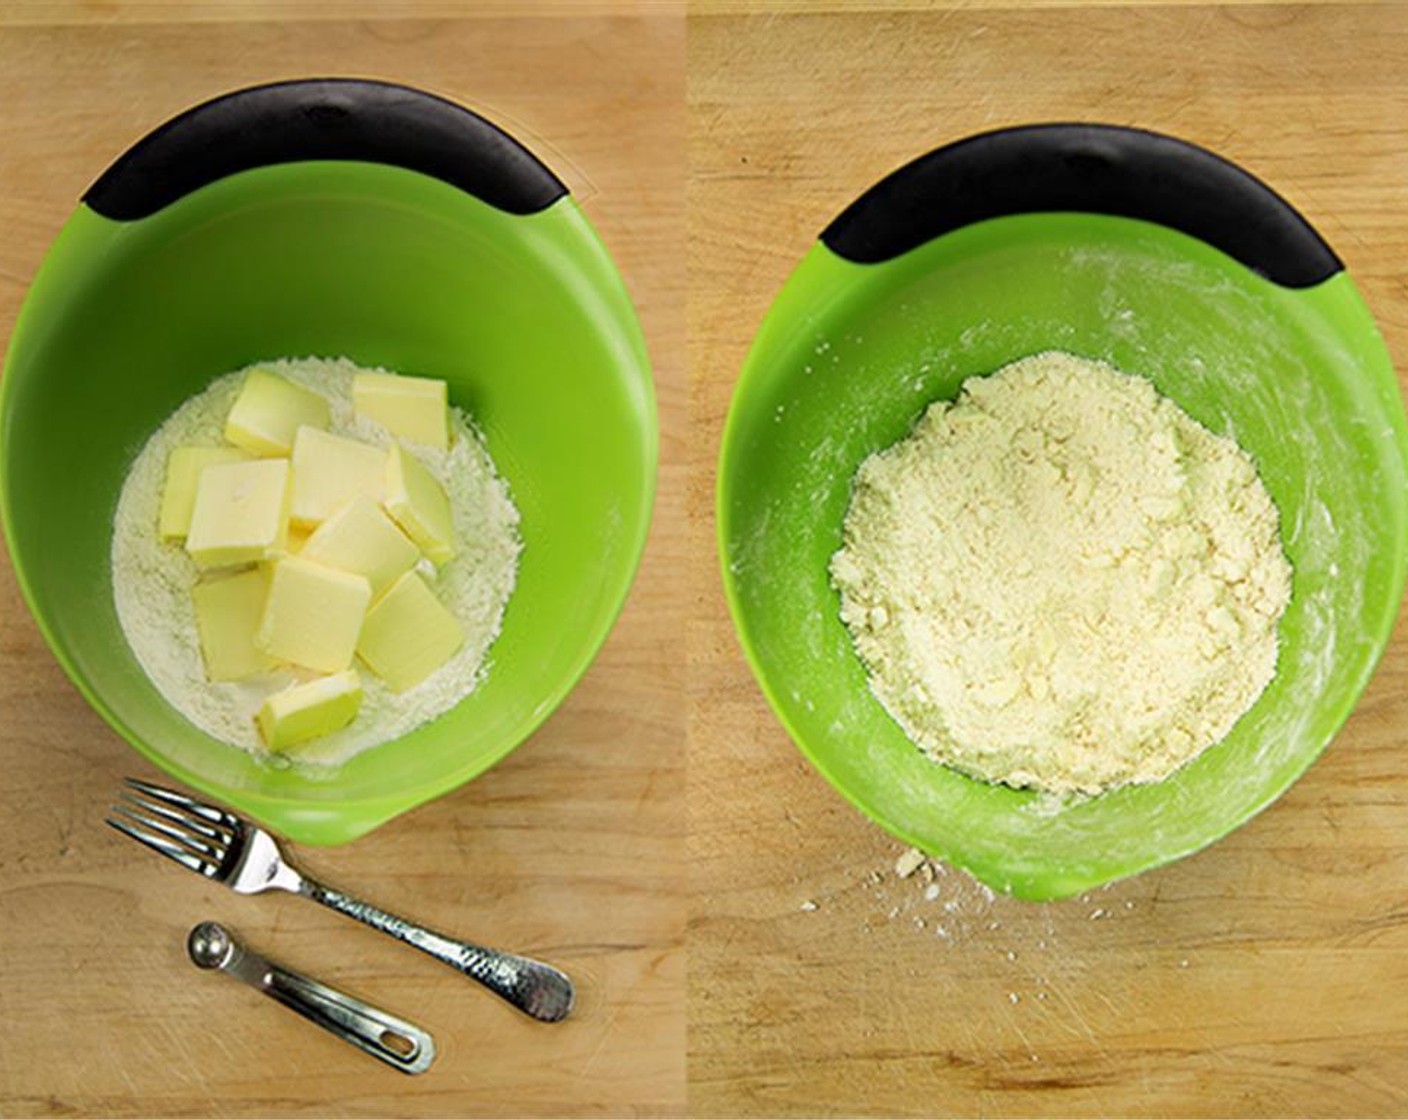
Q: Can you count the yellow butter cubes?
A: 11